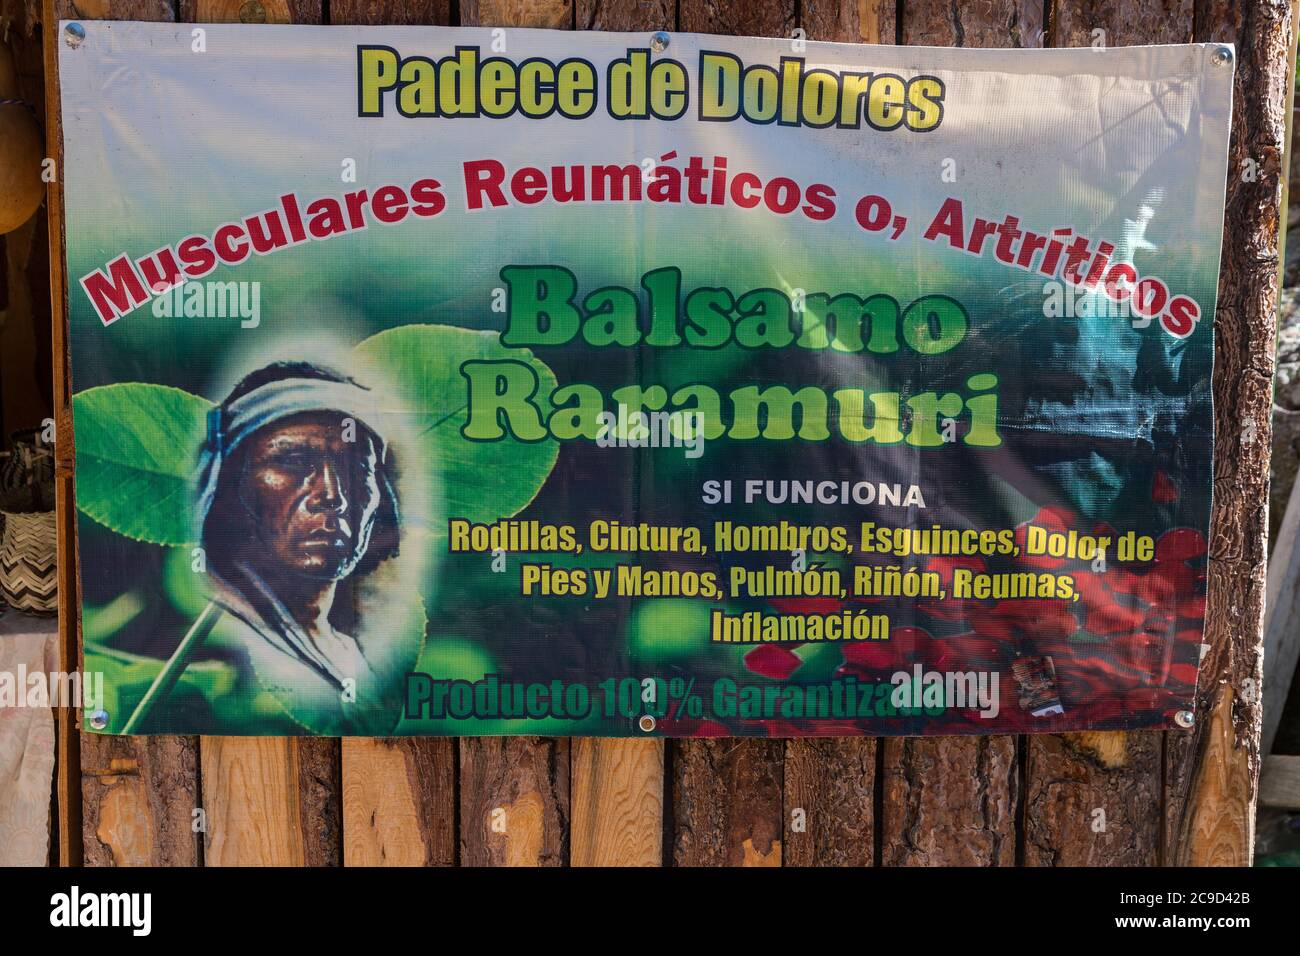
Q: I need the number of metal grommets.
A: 6